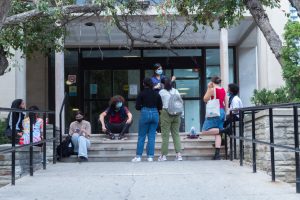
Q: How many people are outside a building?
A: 9